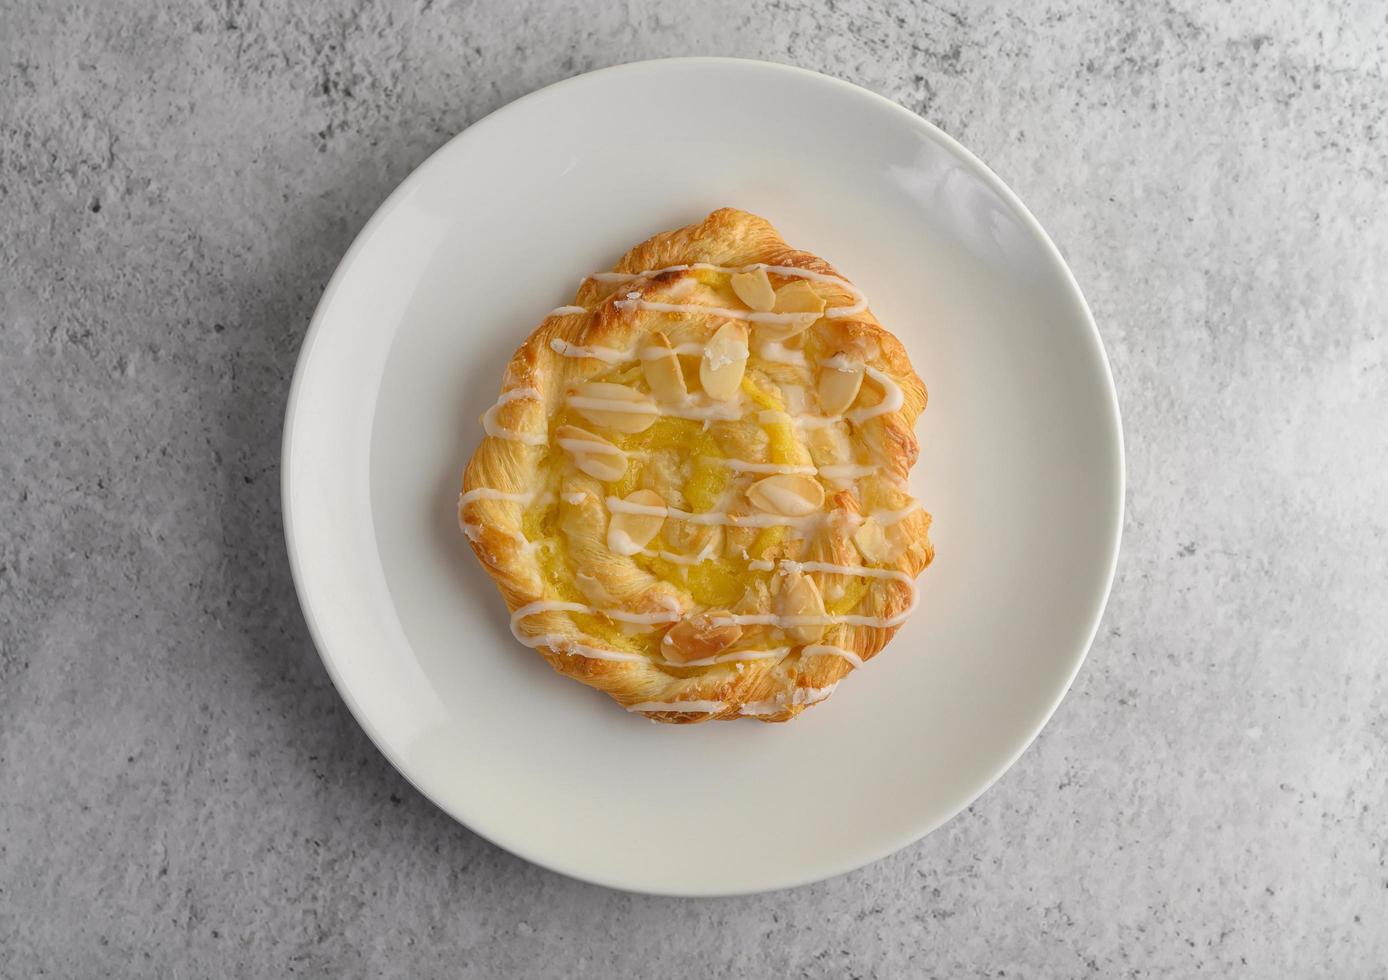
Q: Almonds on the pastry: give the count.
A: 12